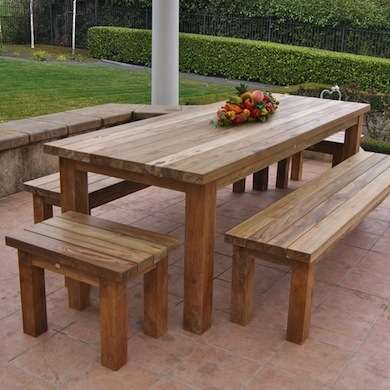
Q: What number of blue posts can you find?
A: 0